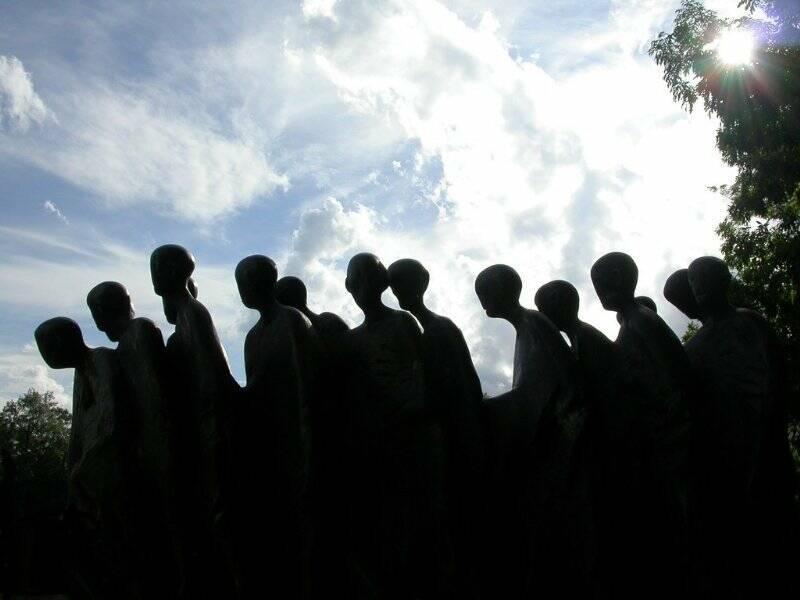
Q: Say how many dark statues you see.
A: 14